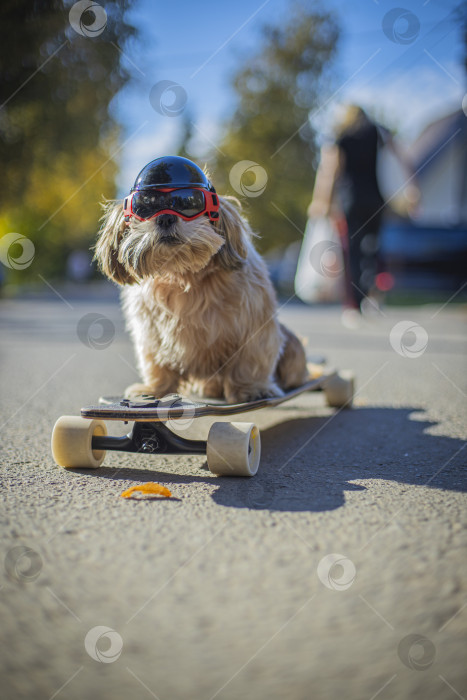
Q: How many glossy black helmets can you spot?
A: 1